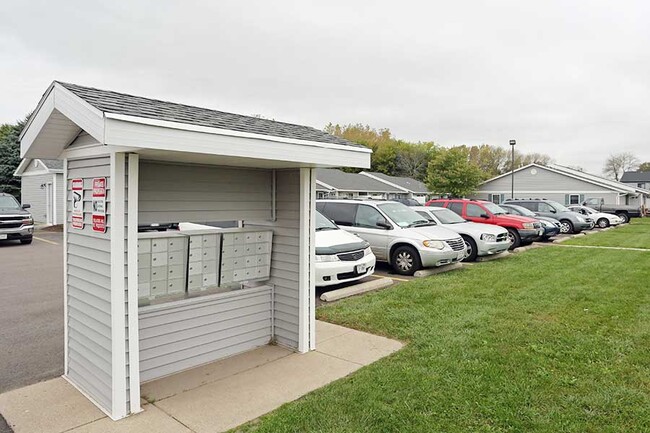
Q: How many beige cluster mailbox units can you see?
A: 3